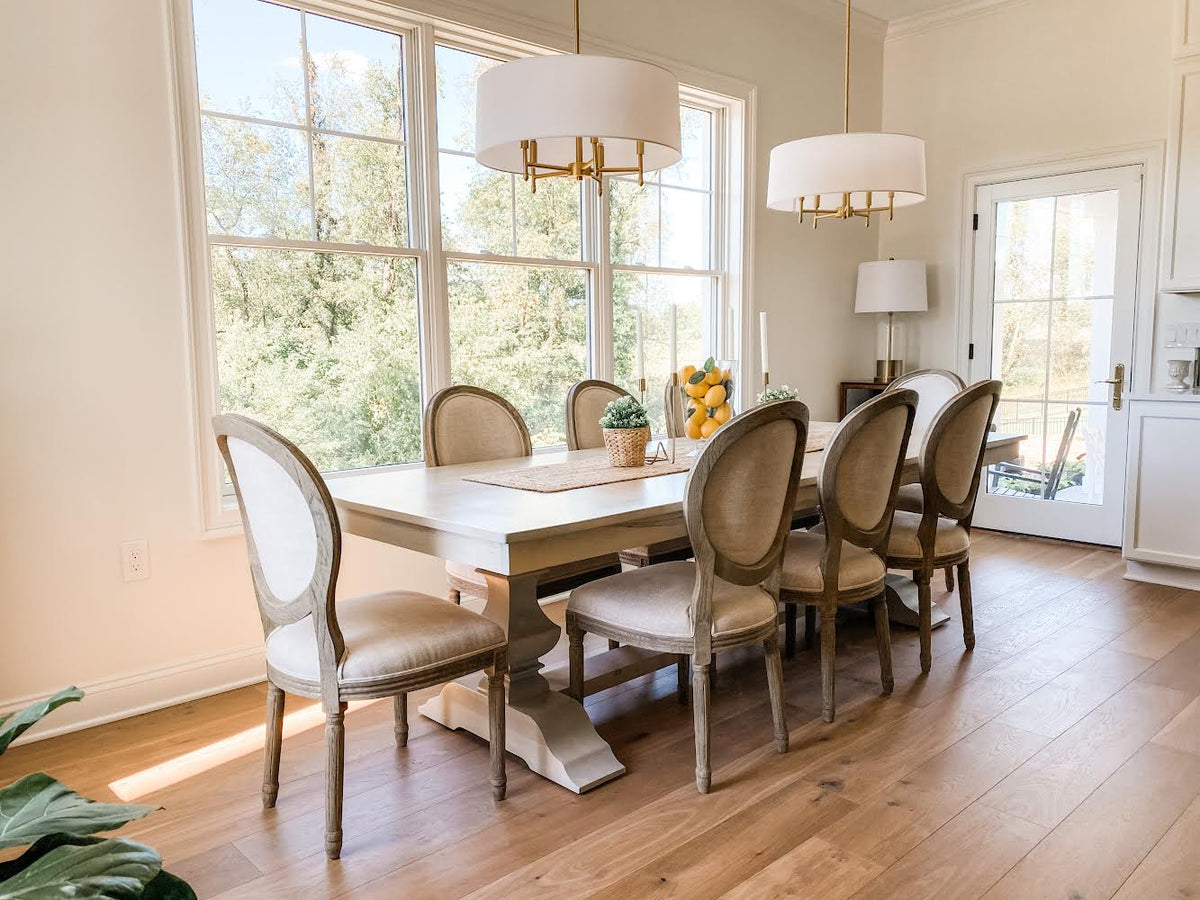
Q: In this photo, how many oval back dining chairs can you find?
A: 8